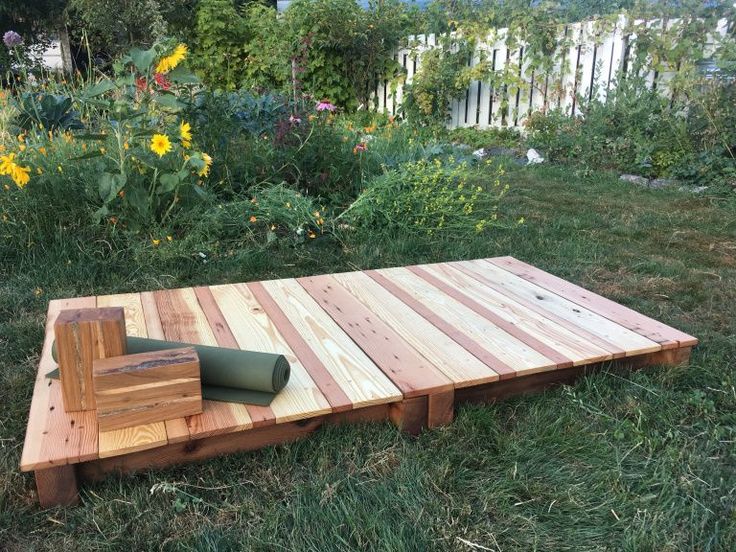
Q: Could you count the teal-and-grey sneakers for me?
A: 0